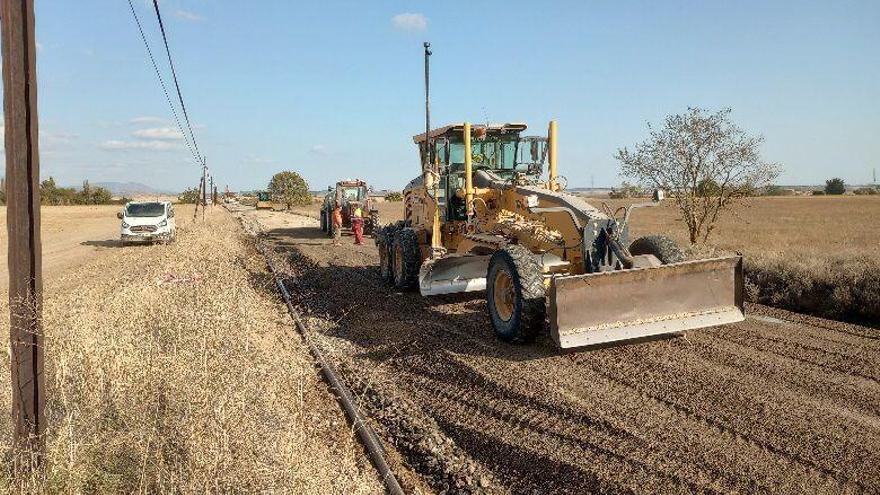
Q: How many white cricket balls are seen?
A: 0